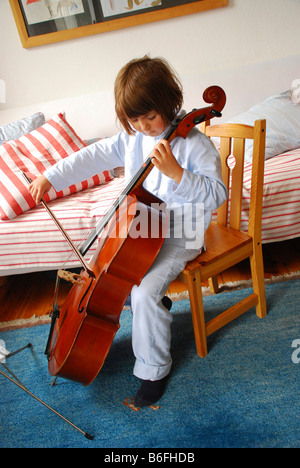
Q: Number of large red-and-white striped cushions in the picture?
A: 1